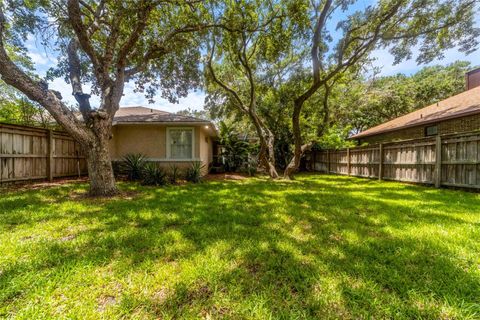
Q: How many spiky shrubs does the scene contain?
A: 4